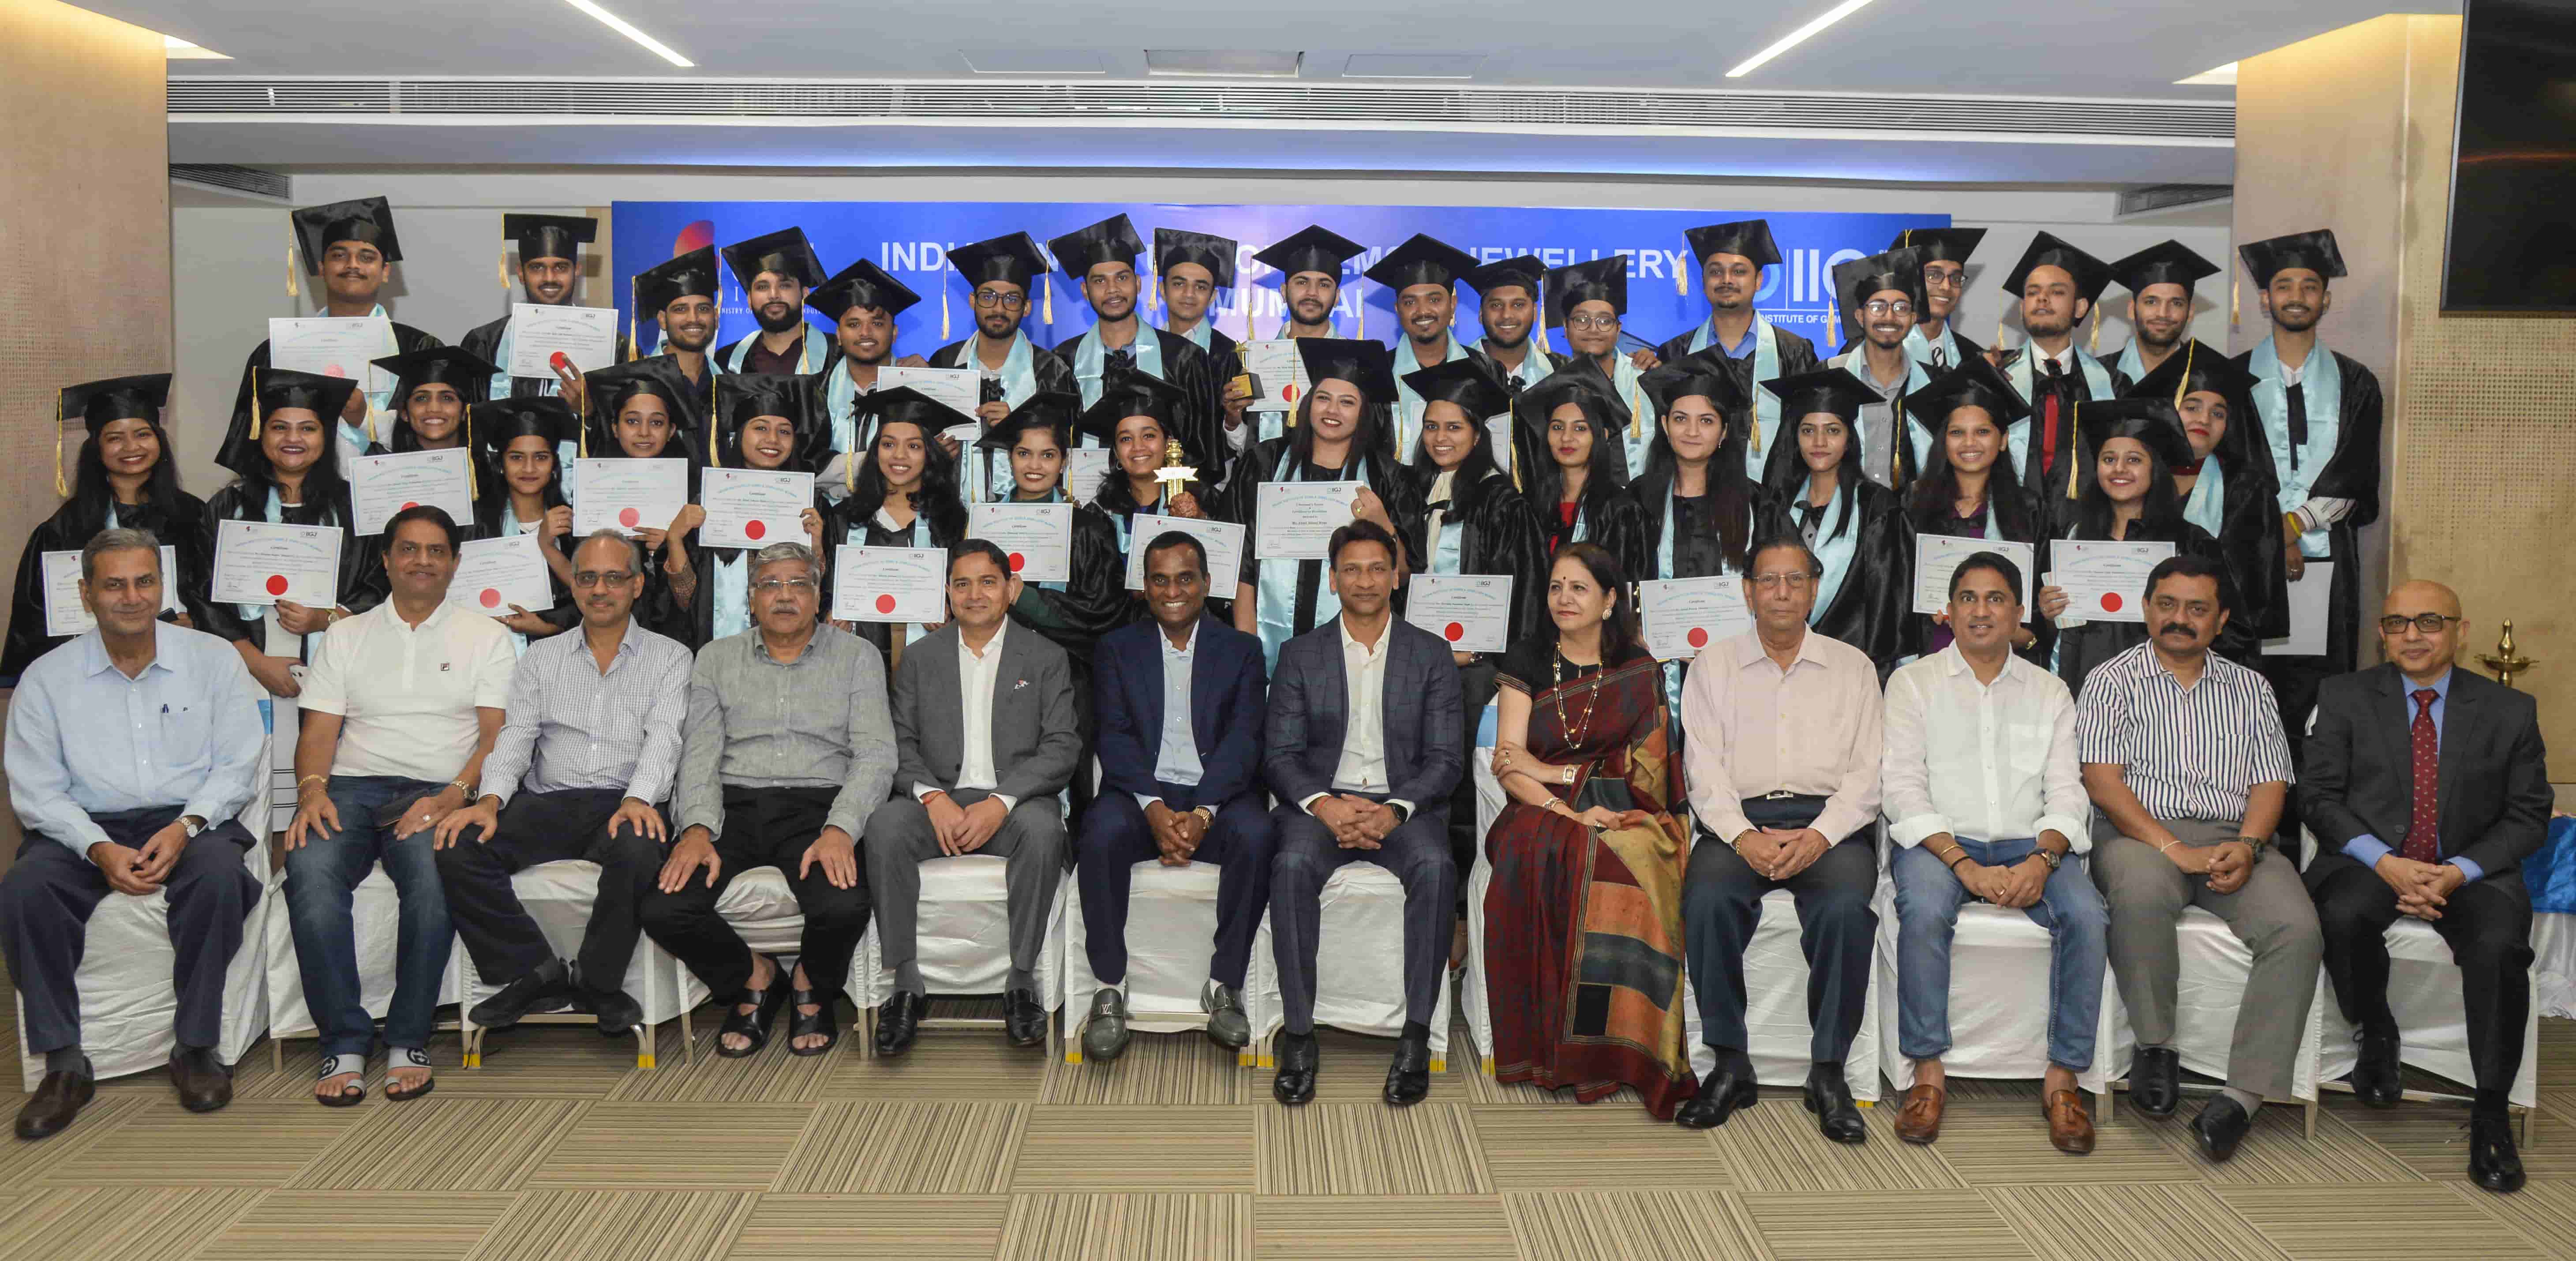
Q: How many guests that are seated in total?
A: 12